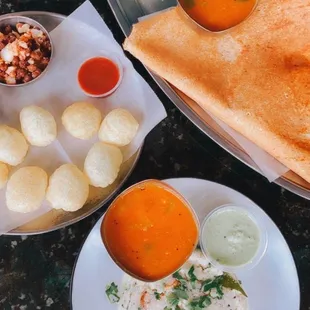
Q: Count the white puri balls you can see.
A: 8